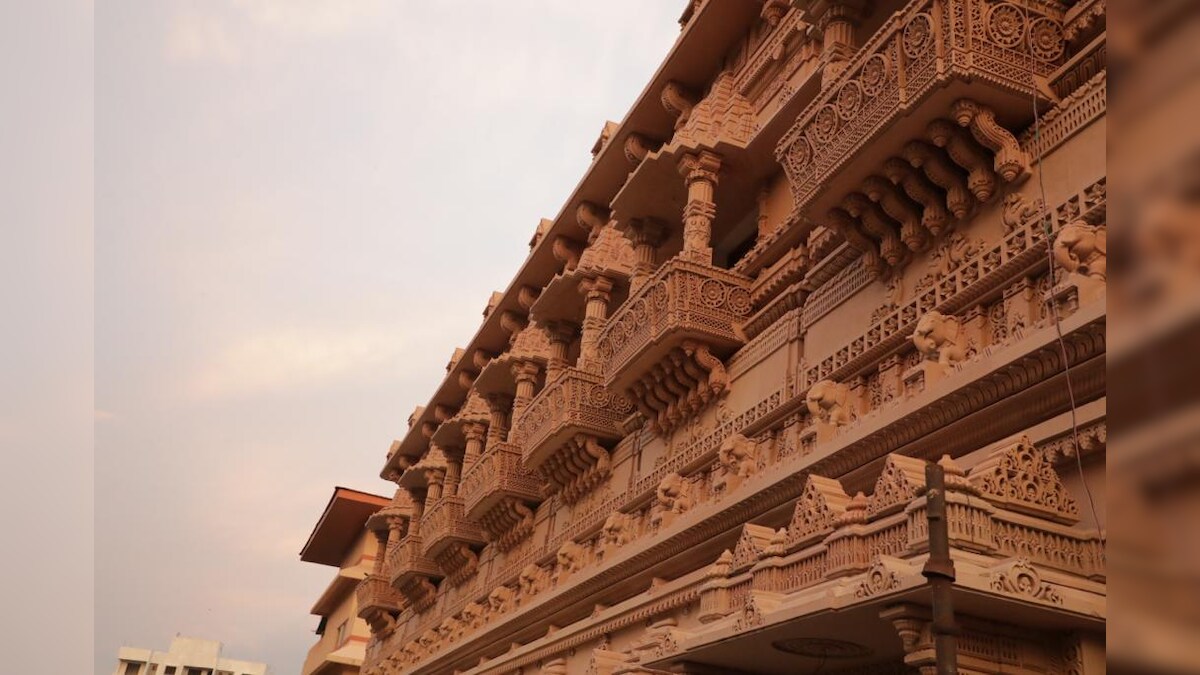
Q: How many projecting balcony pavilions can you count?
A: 7